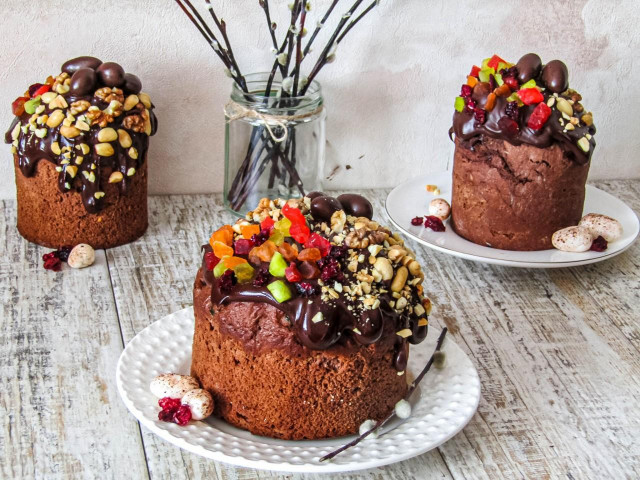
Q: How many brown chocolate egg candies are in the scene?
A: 9